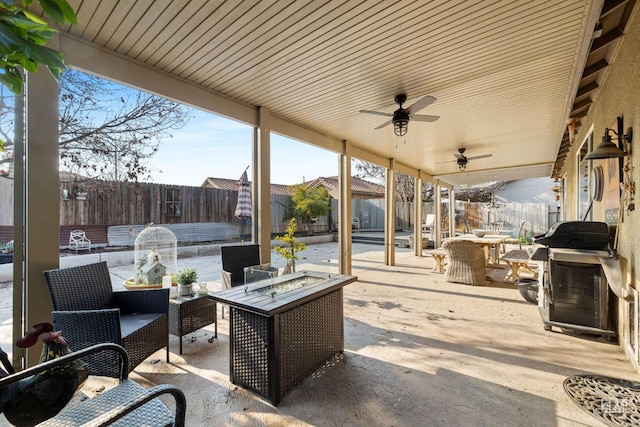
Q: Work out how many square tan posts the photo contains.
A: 7